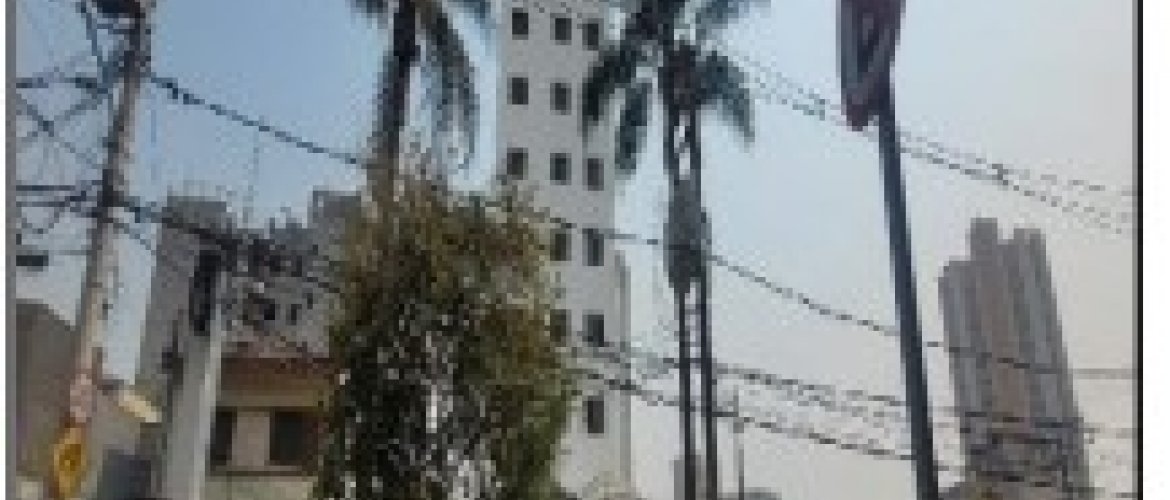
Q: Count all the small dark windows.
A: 13